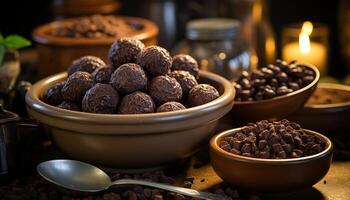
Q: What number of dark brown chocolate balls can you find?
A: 15